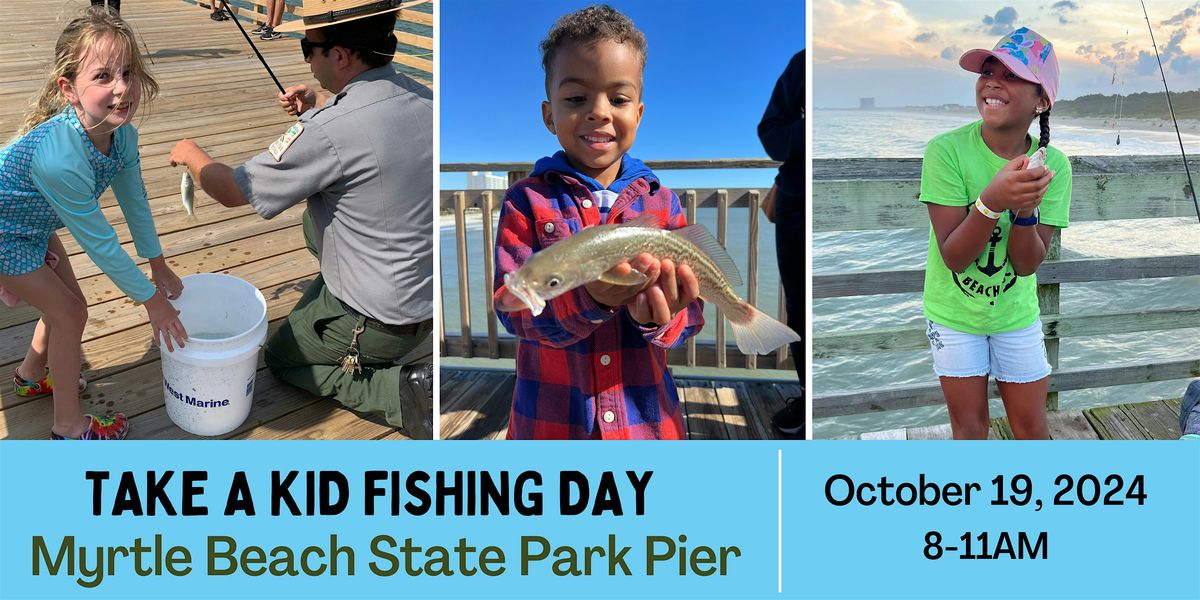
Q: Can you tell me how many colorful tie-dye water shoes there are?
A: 2